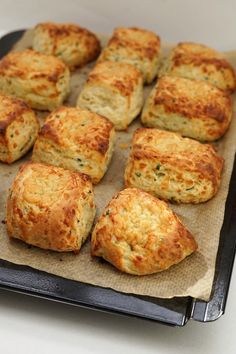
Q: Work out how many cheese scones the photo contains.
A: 11